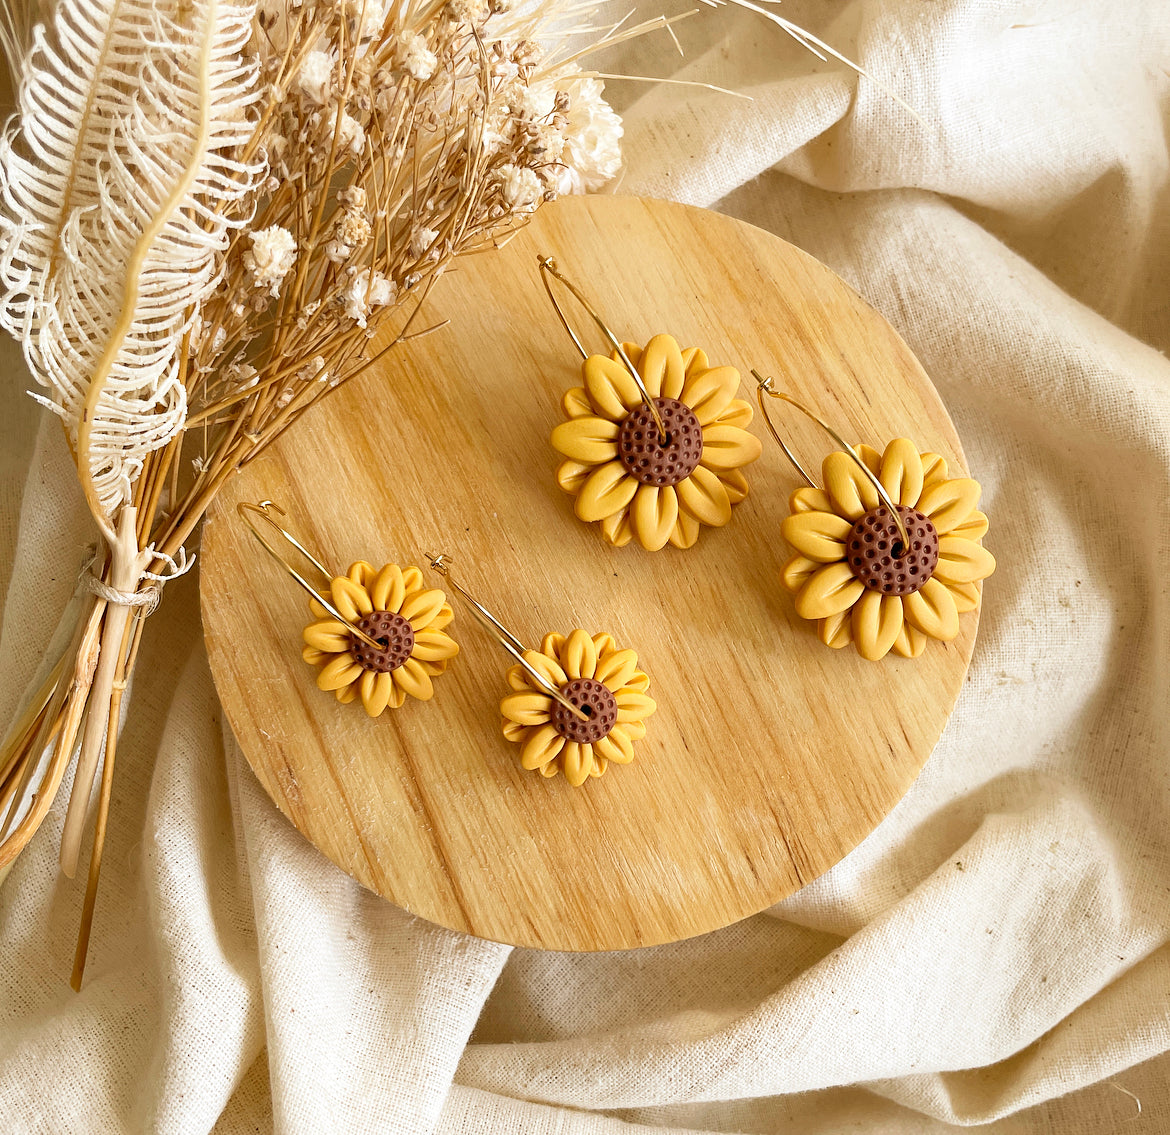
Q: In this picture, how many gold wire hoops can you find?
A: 4